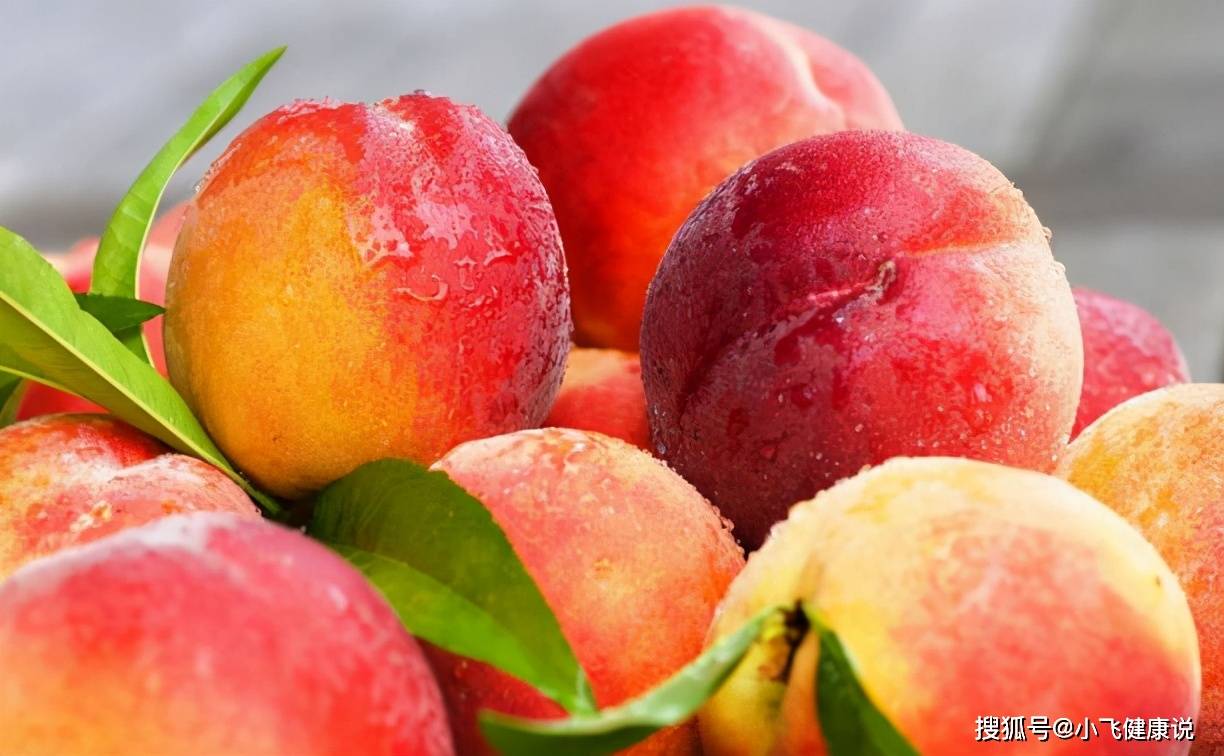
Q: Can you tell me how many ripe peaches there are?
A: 11